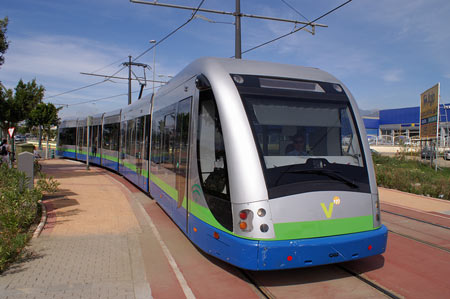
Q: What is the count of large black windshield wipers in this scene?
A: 1